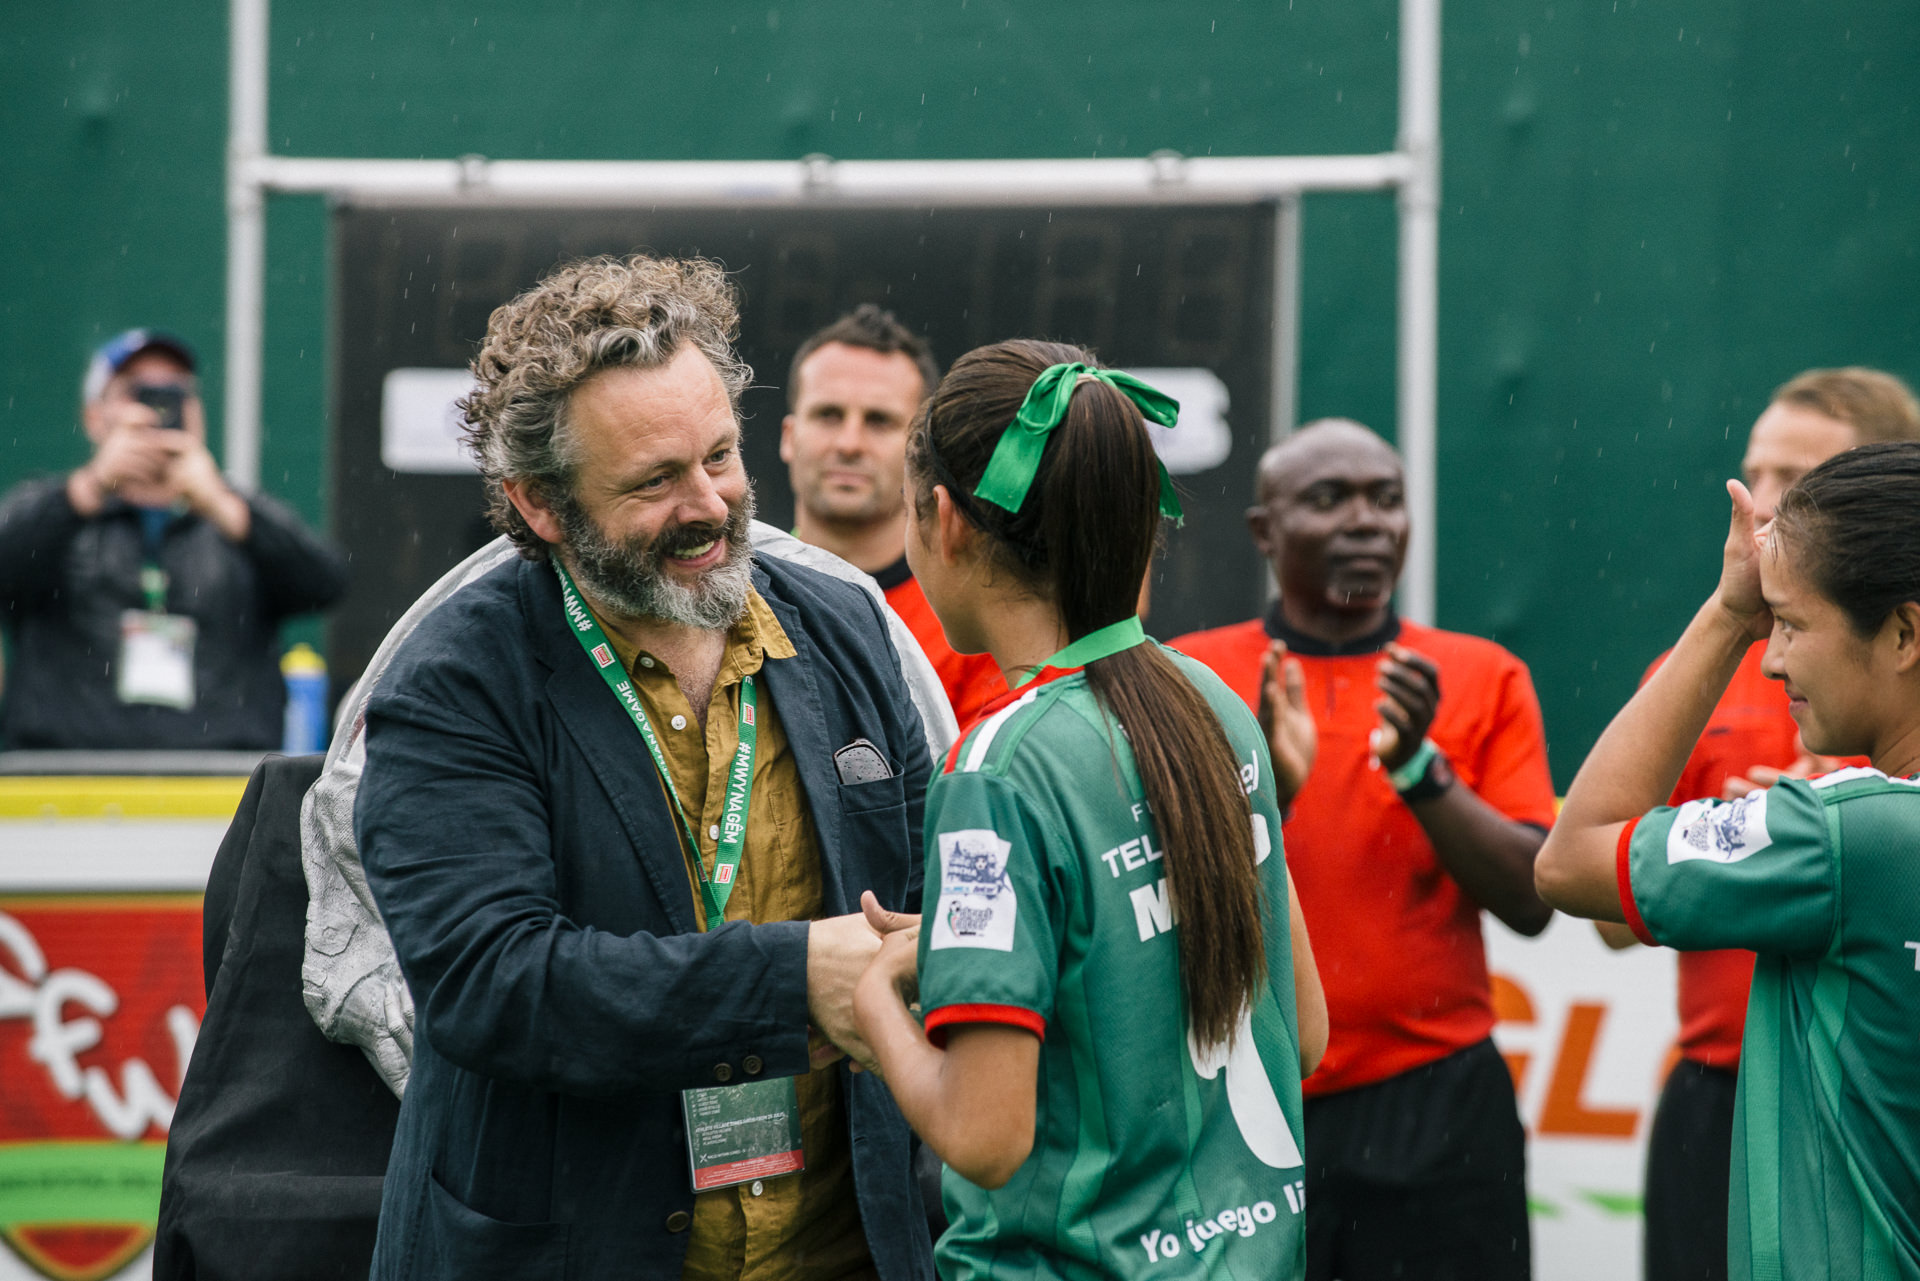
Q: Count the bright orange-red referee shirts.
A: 3